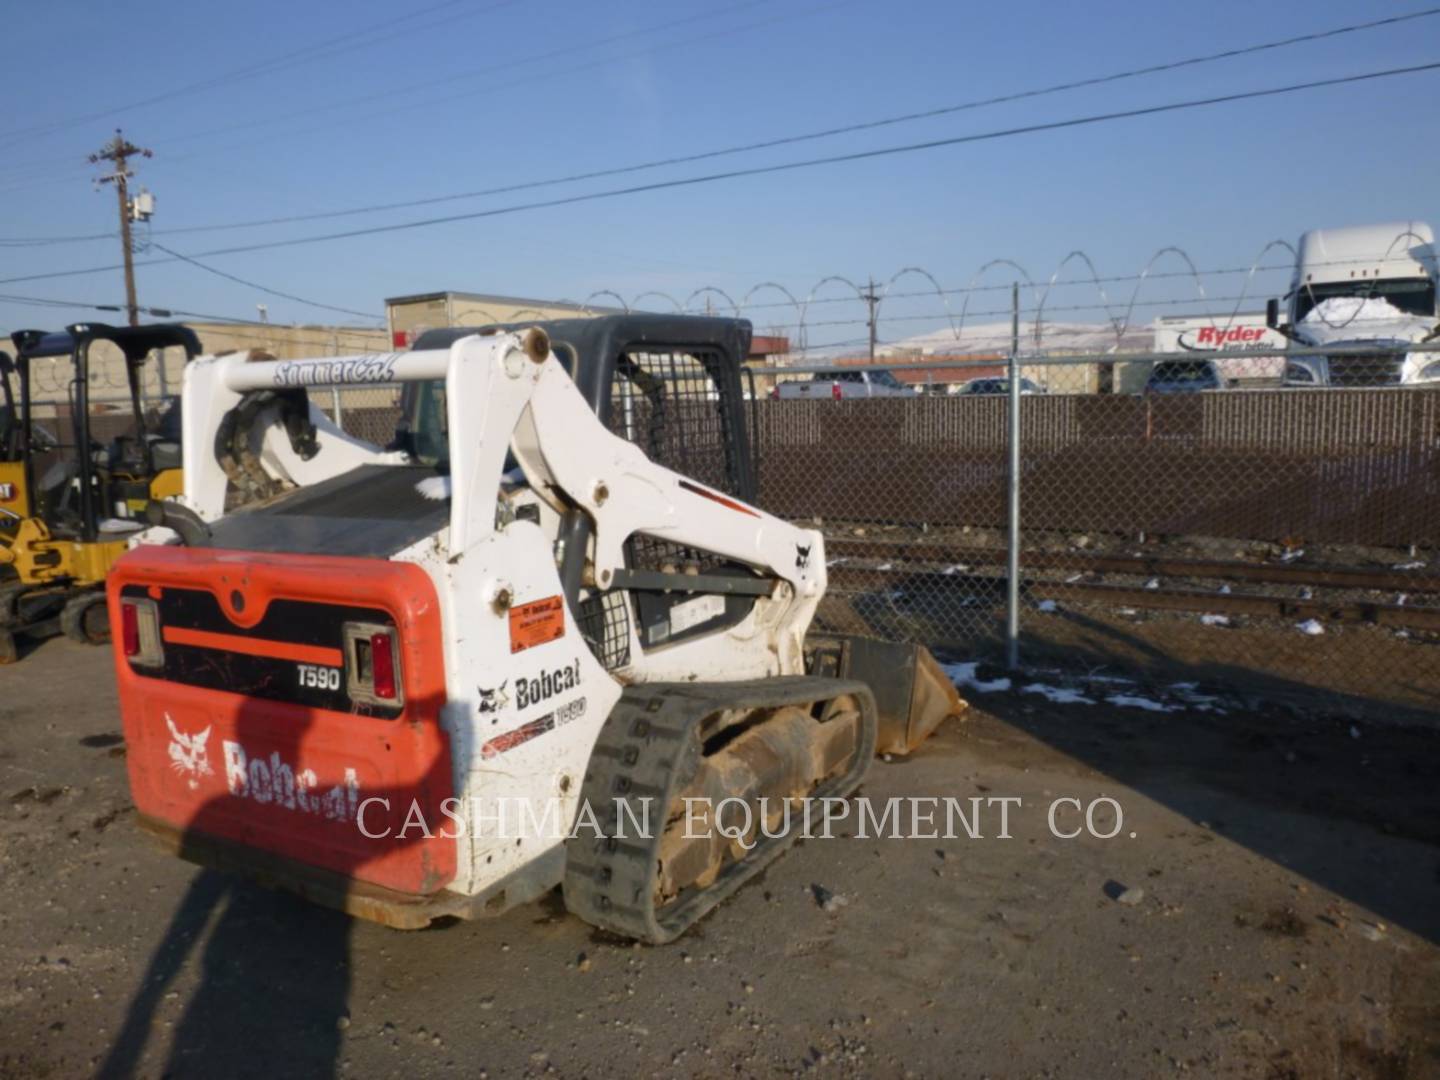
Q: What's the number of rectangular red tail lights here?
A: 2